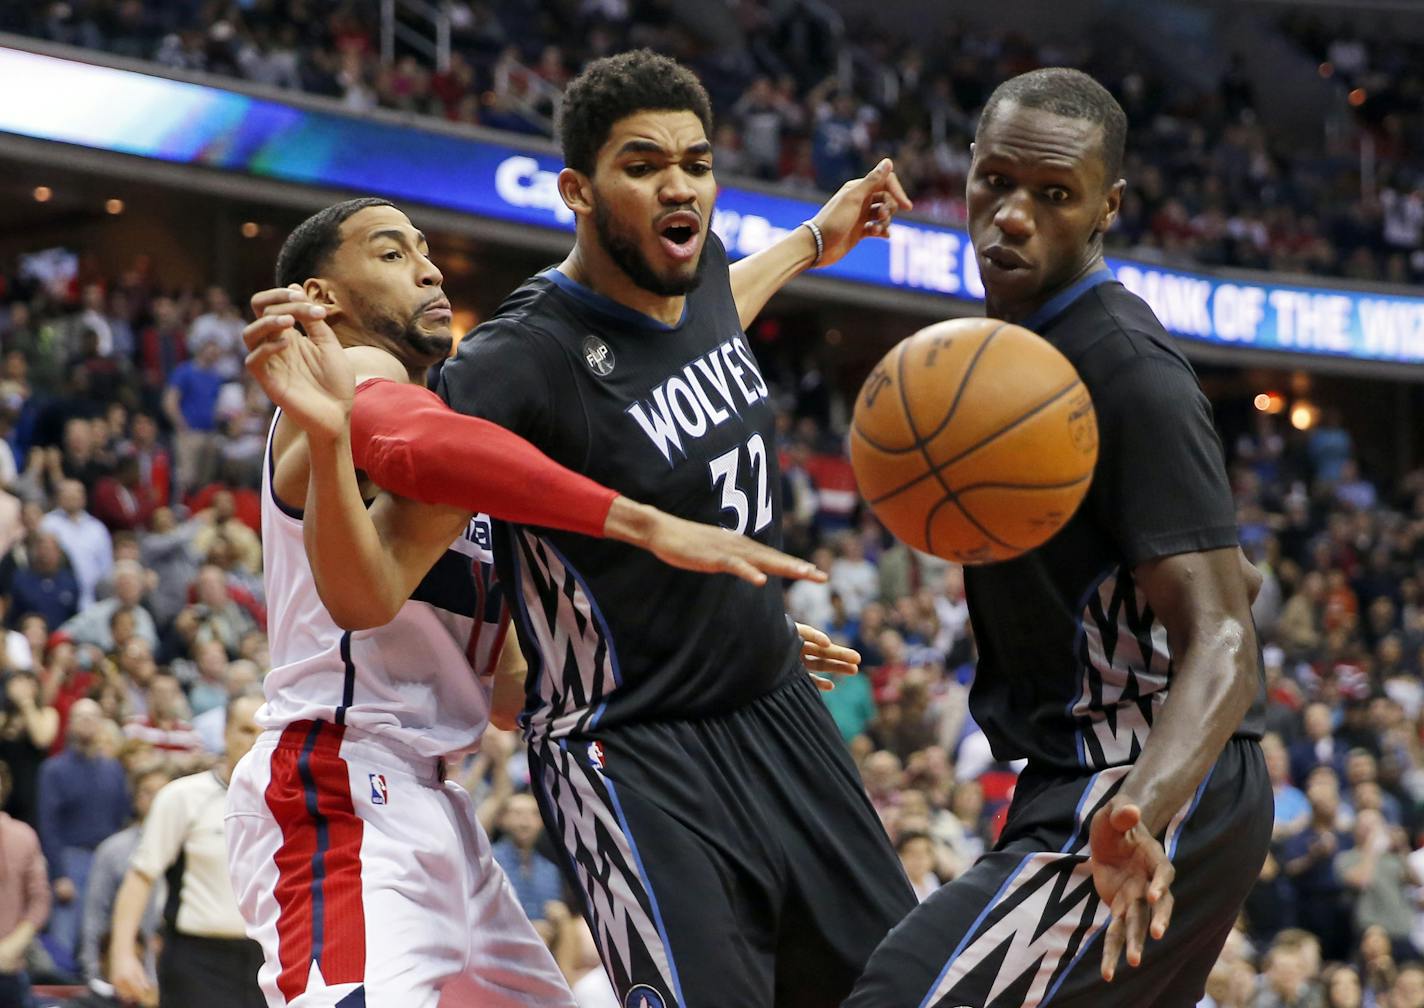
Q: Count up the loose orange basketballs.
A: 1